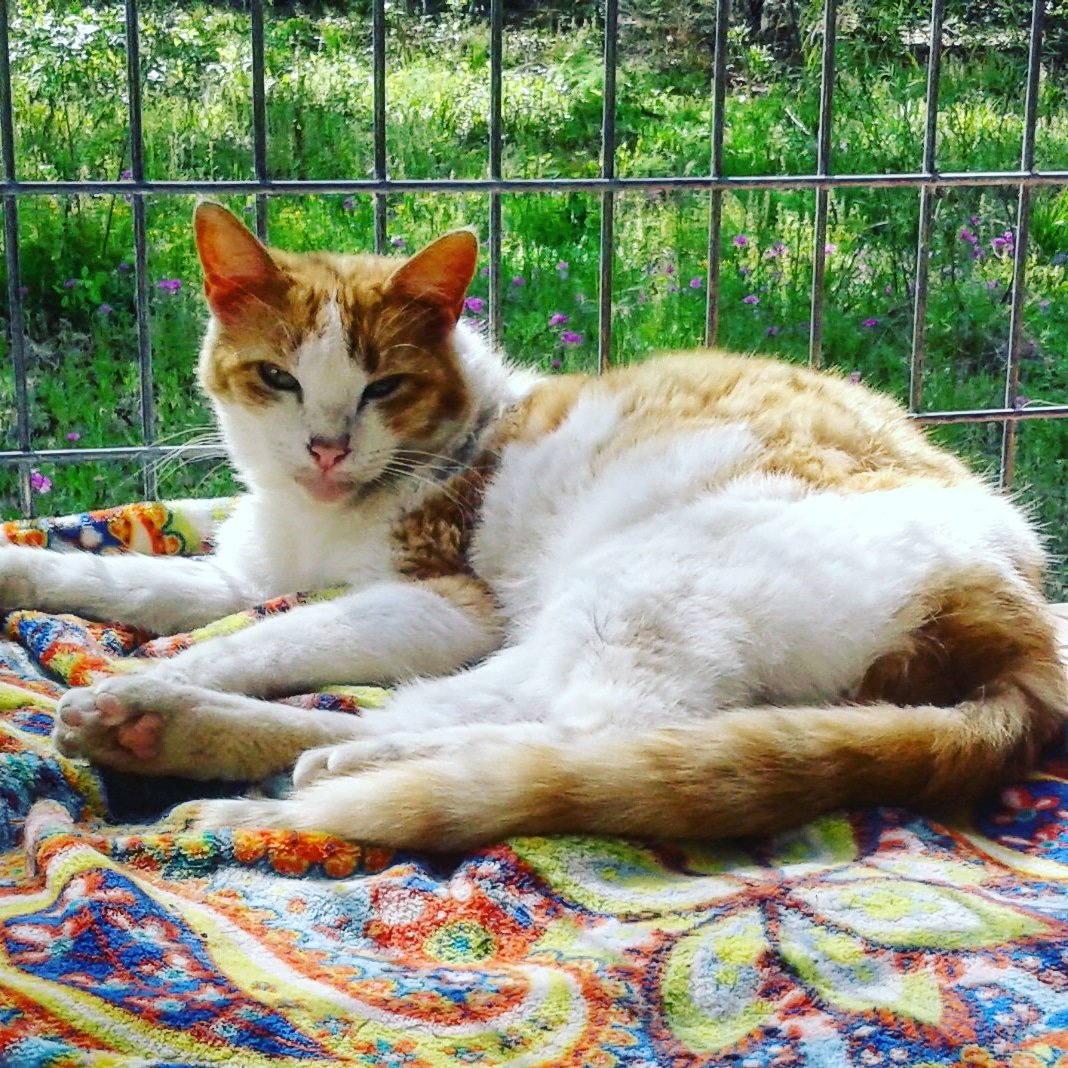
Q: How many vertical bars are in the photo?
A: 10